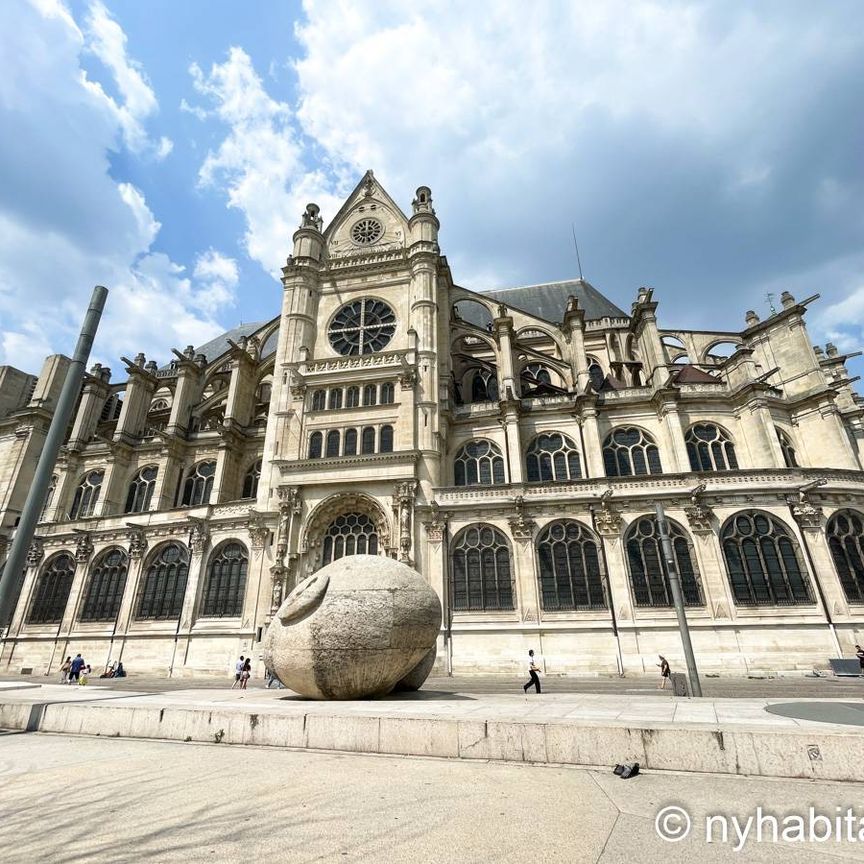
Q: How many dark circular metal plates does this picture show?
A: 1